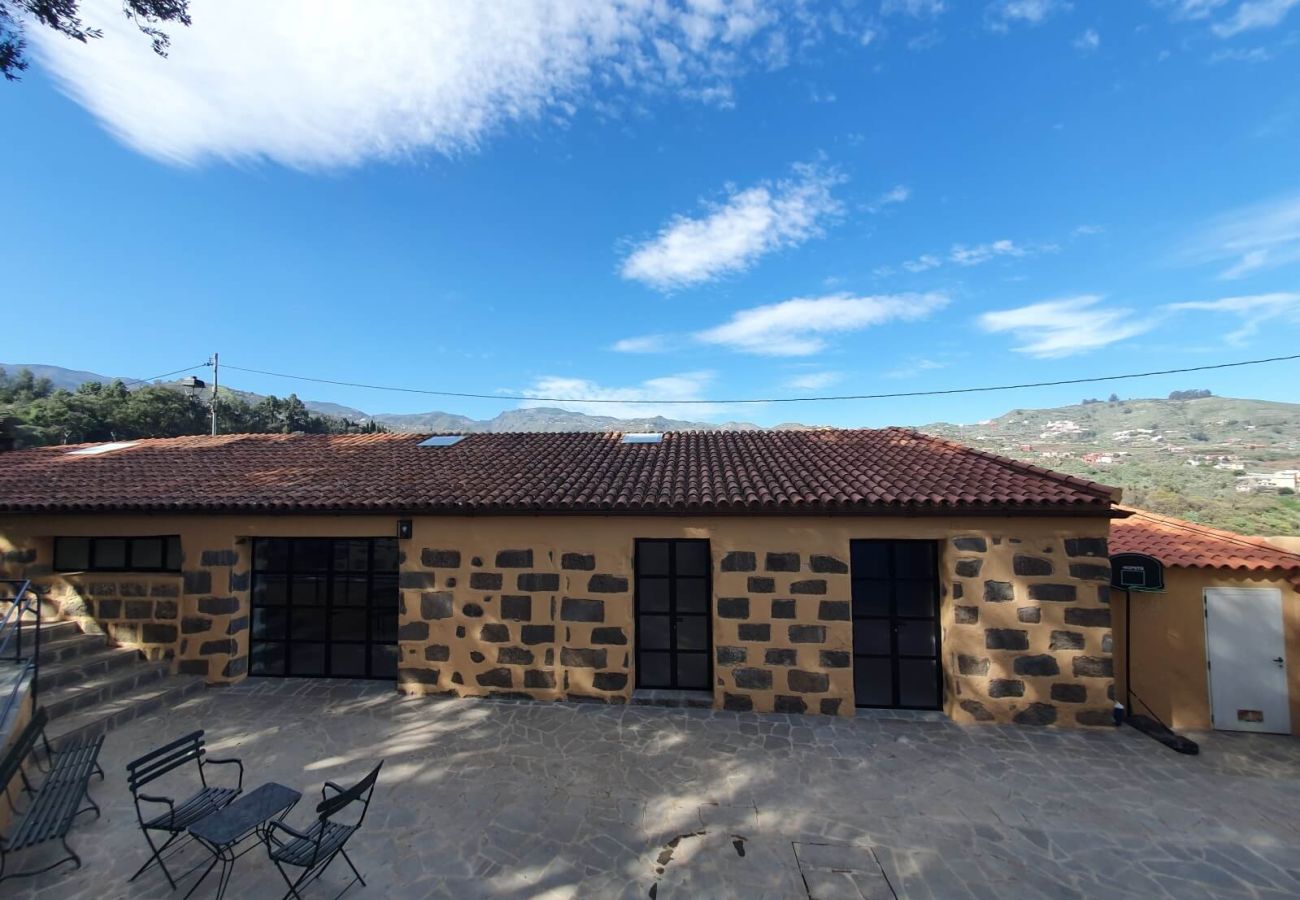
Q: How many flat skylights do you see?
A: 3